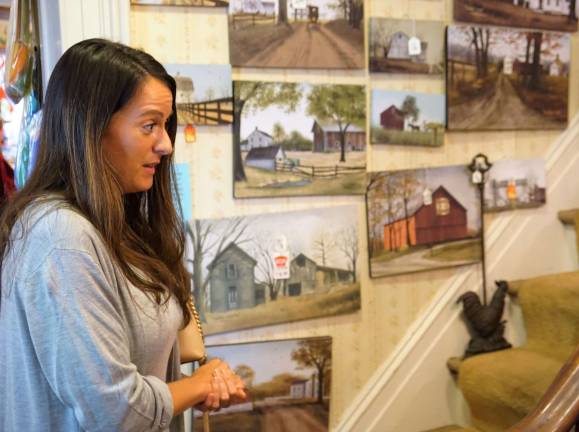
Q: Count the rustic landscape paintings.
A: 12